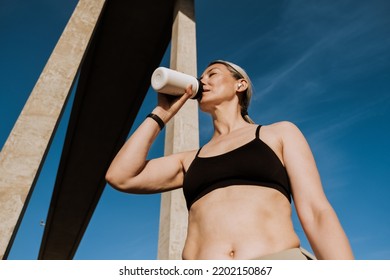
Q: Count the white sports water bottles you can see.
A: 1